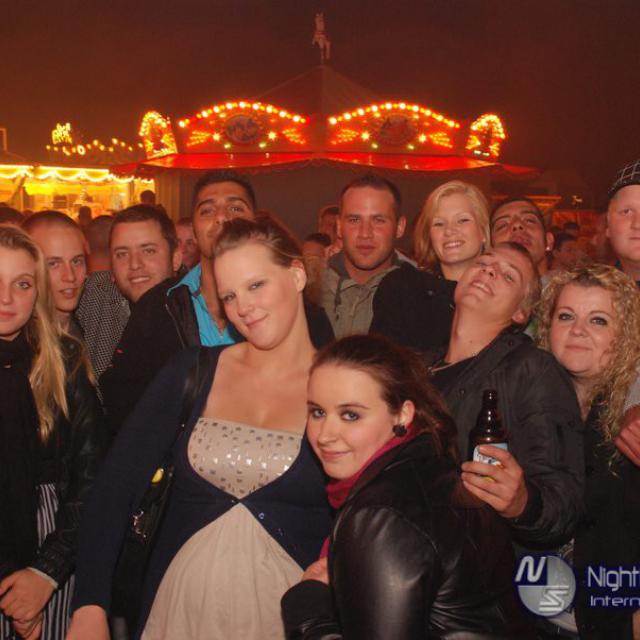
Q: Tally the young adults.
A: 12